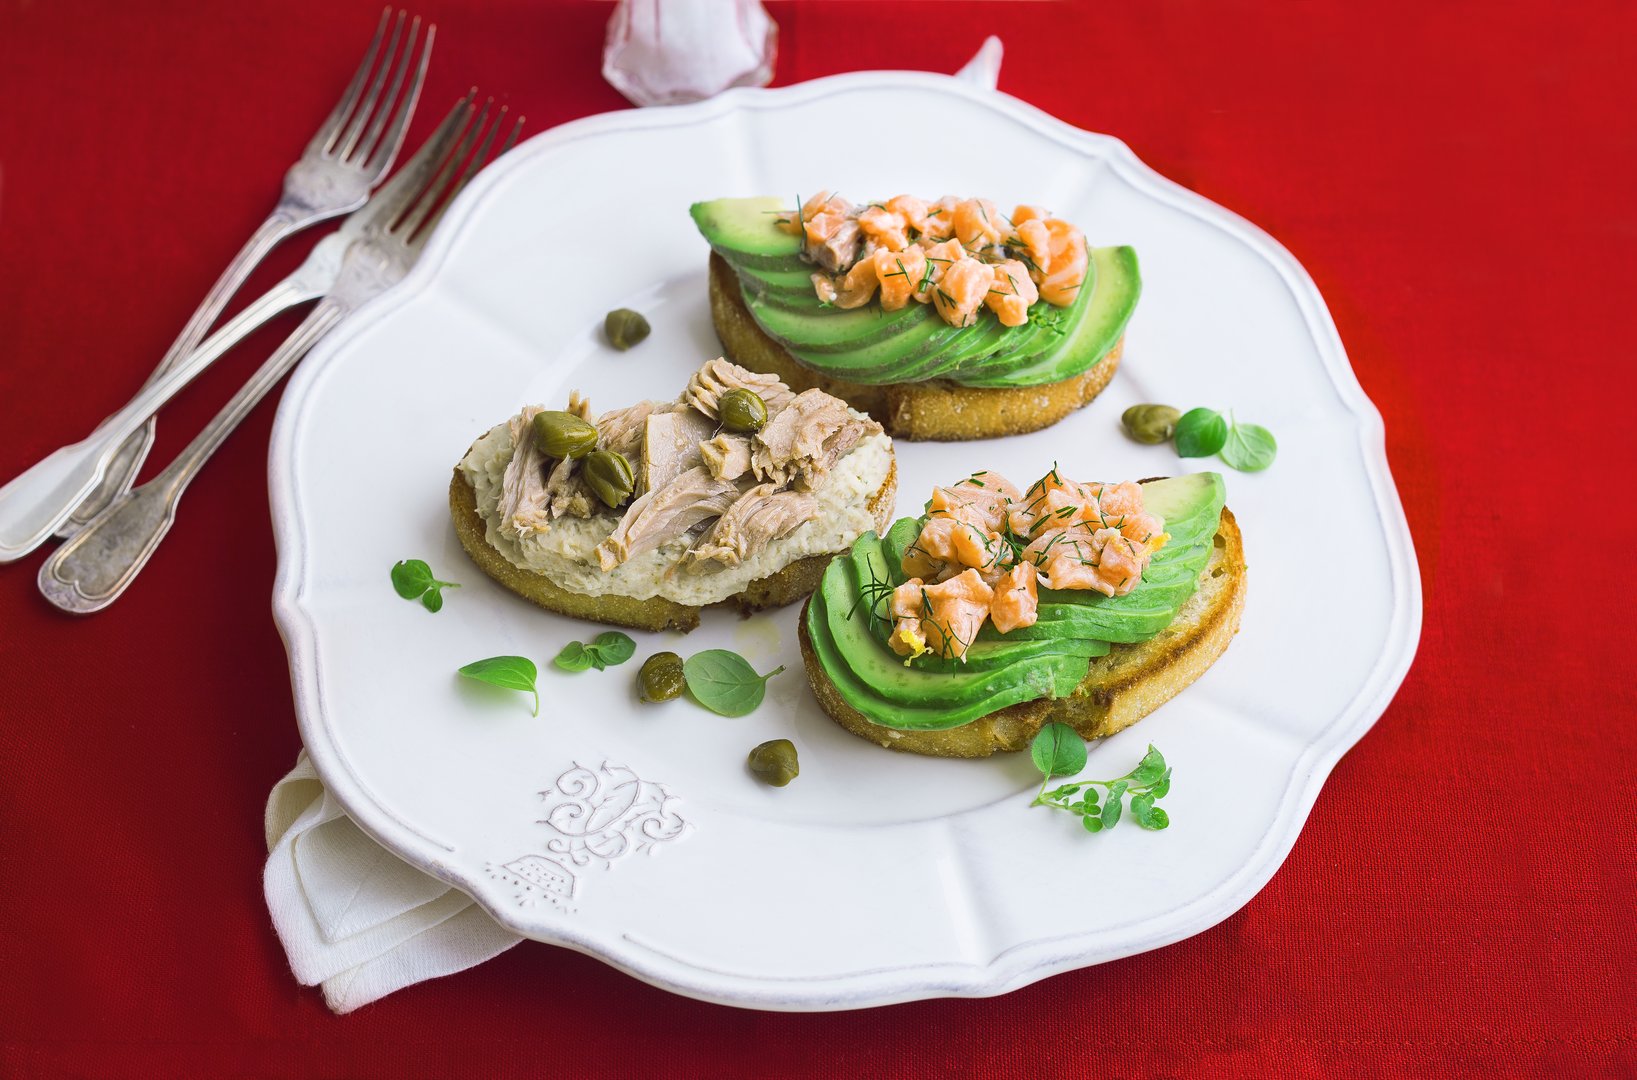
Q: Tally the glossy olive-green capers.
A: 7